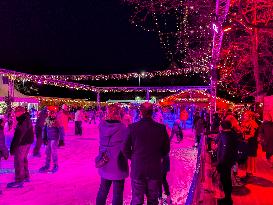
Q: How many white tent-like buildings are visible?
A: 1